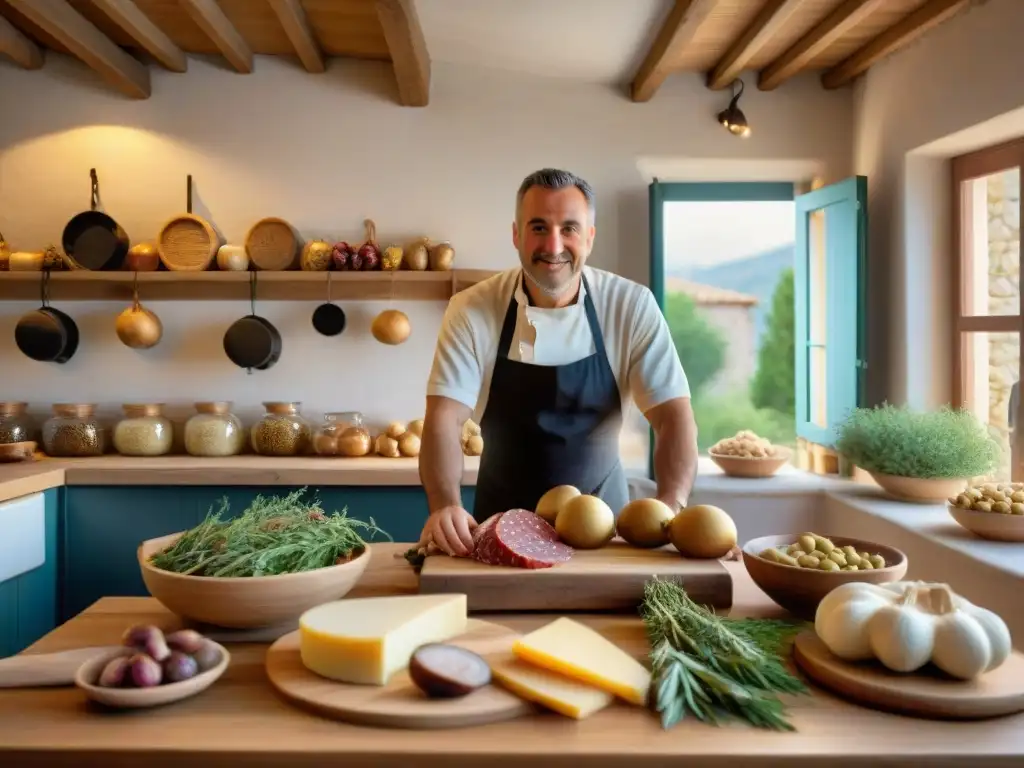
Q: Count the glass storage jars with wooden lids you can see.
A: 5